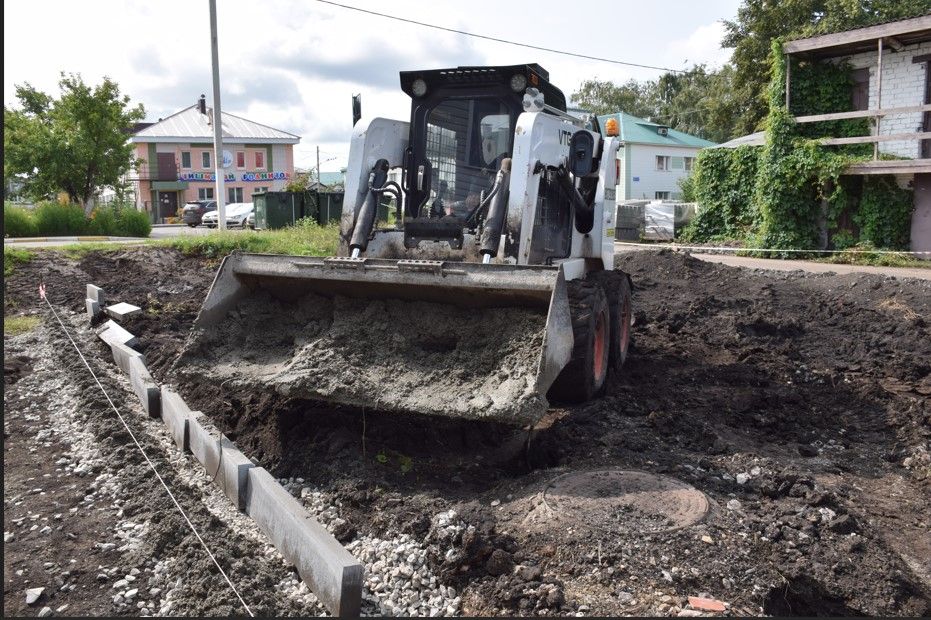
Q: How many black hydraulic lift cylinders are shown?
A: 2